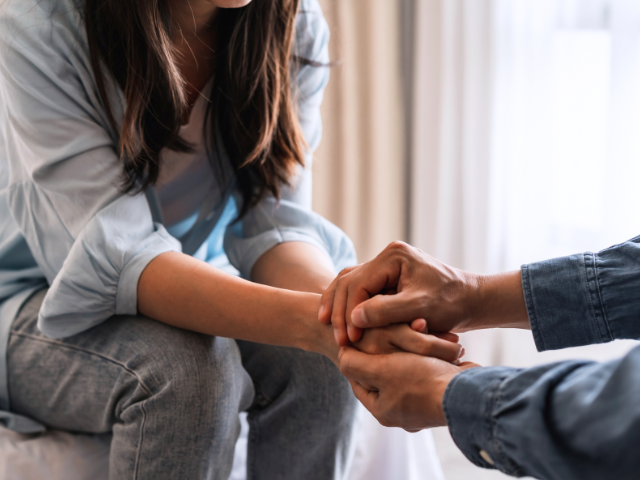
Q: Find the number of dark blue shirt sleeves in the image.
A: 2